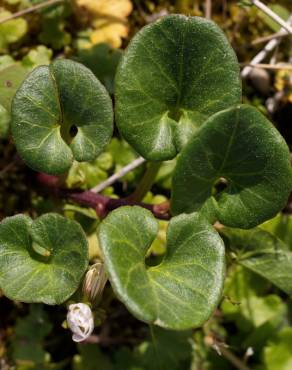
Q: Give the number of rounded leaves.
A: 5